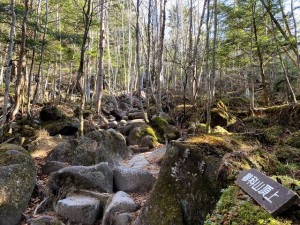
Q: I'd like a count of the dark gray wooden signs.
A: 1